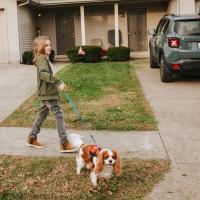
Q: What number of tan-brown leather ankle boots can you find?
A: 2